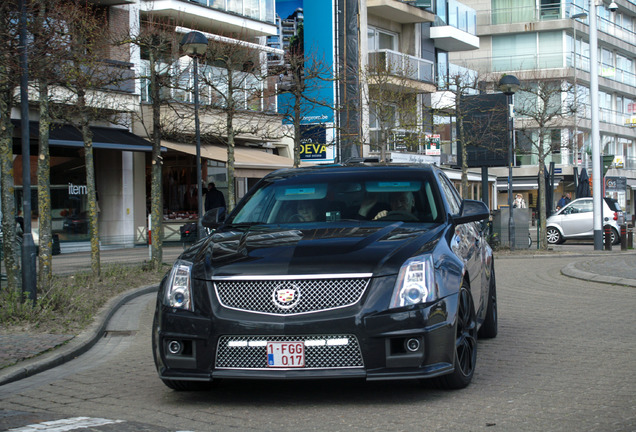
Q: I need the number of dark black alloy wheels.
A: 2